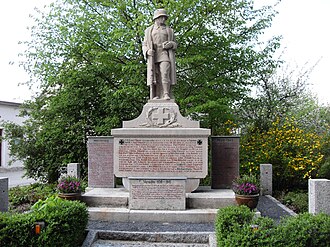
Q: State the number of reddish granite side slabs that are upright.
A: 2